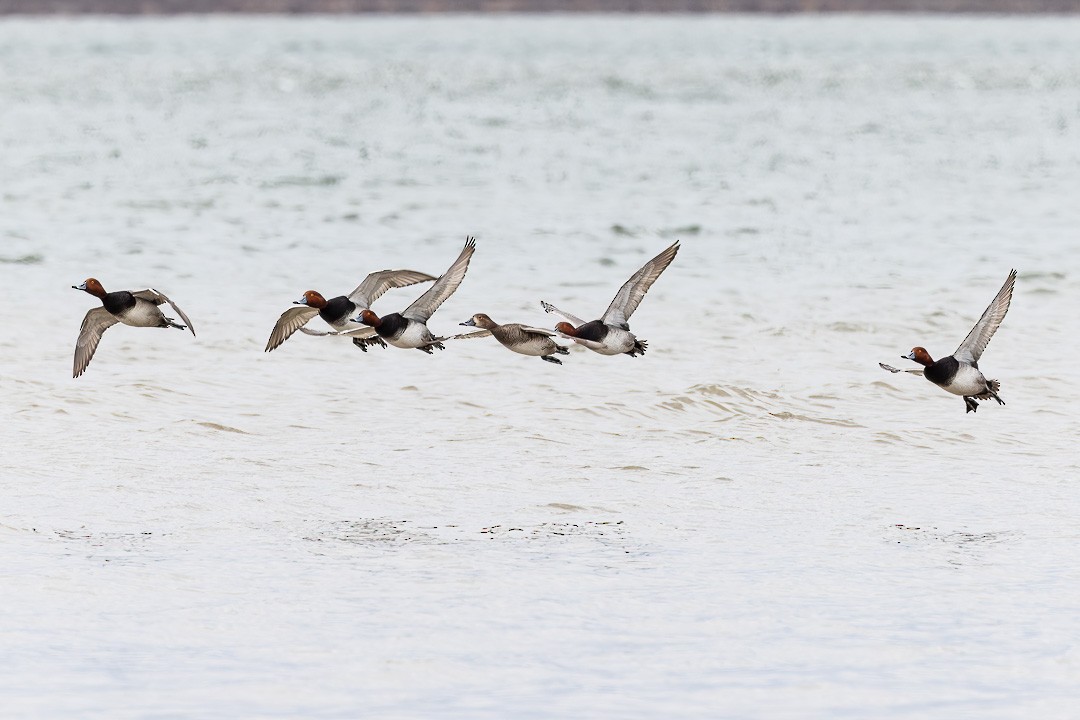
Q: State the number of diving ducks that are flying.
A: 6